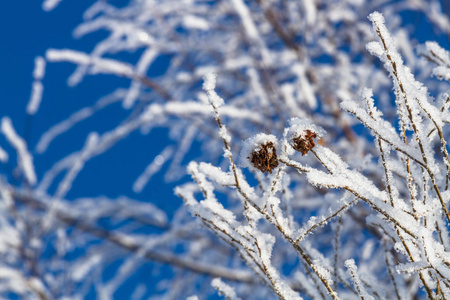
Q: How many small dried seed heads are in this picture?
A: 2